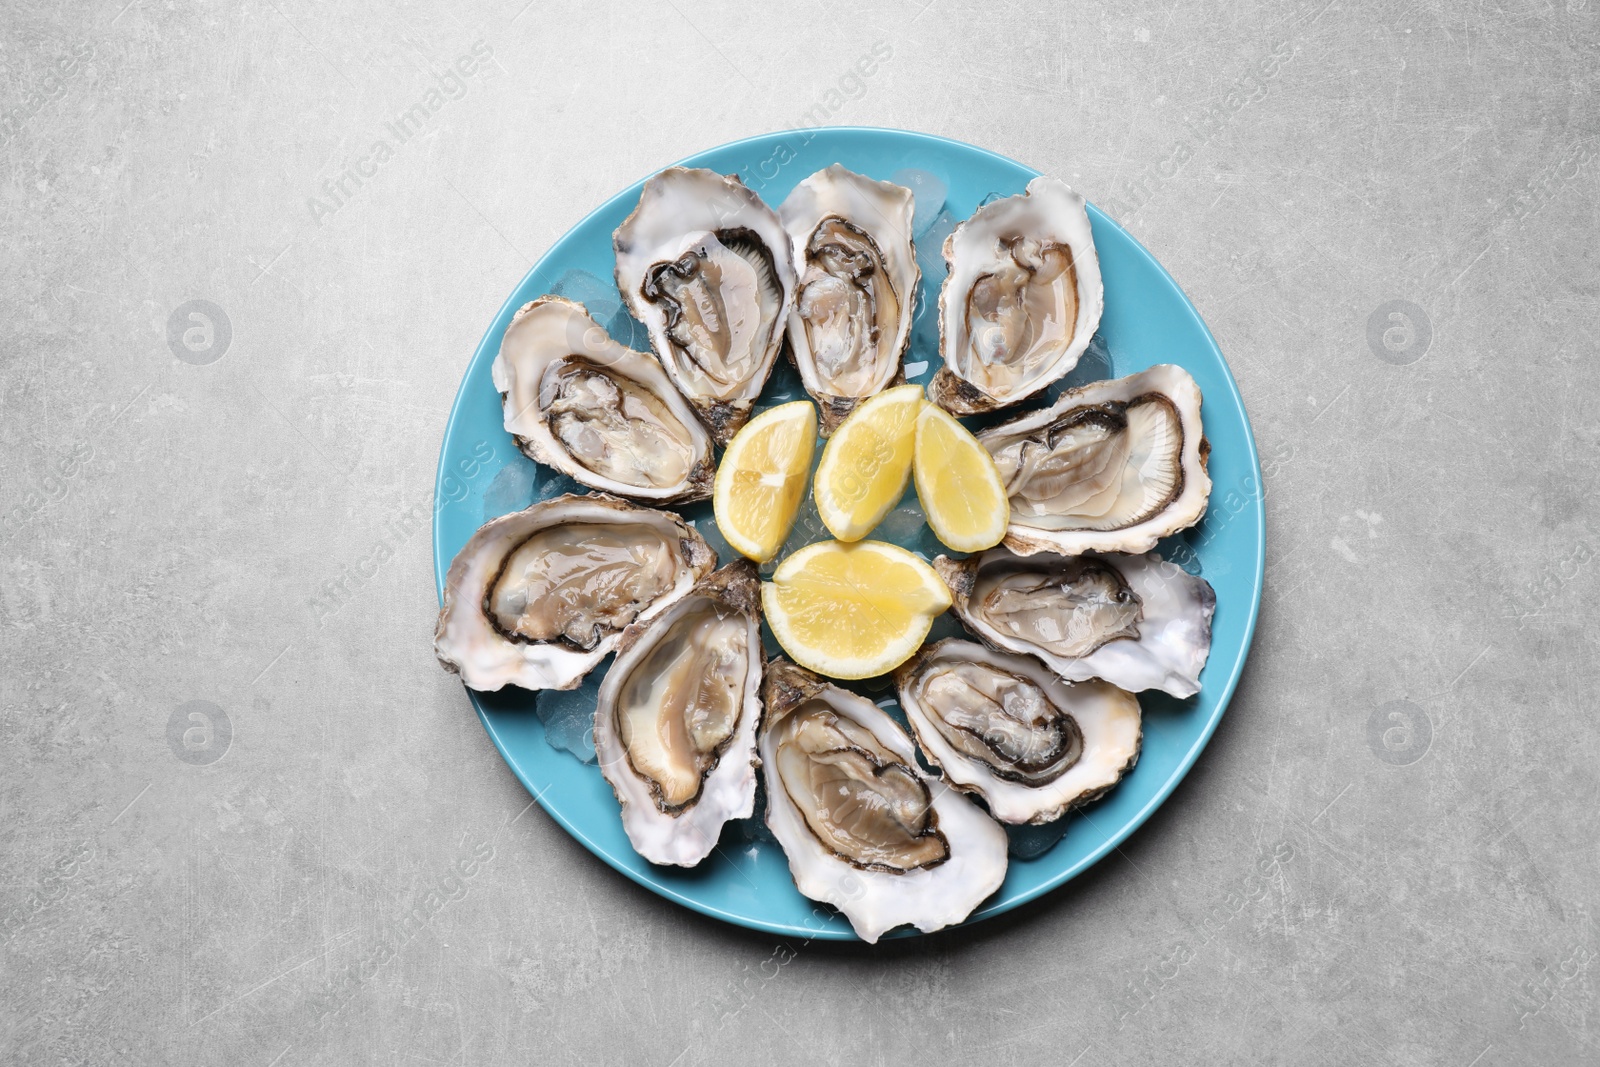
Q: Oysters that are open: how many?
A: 10